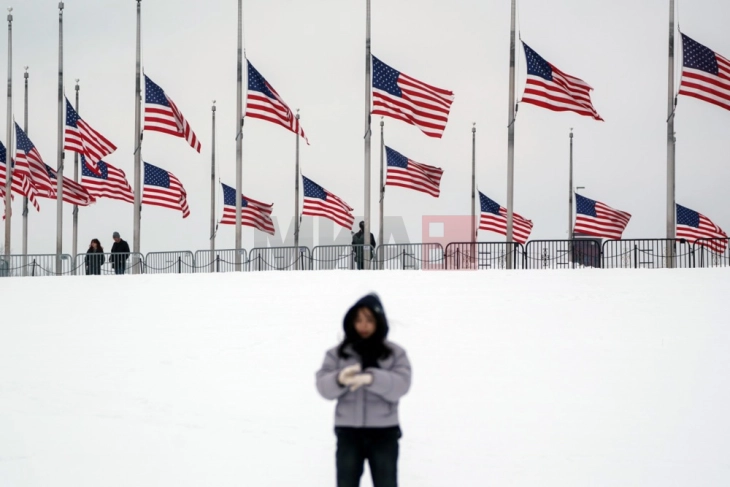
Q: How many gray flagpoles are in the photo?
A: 14